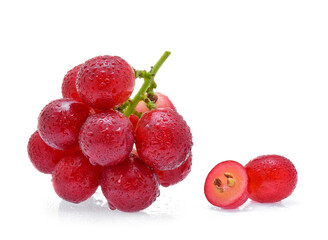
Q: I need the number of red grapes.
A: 12